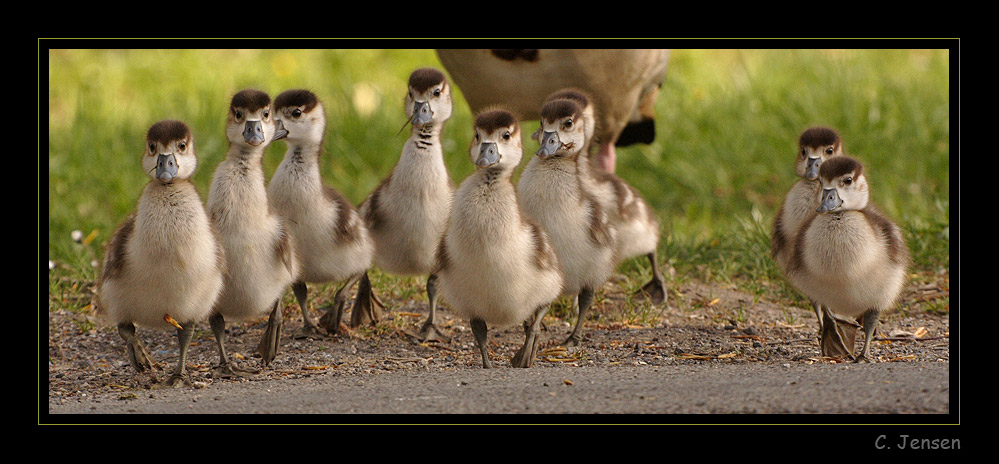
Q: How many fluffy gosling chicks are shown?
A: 9